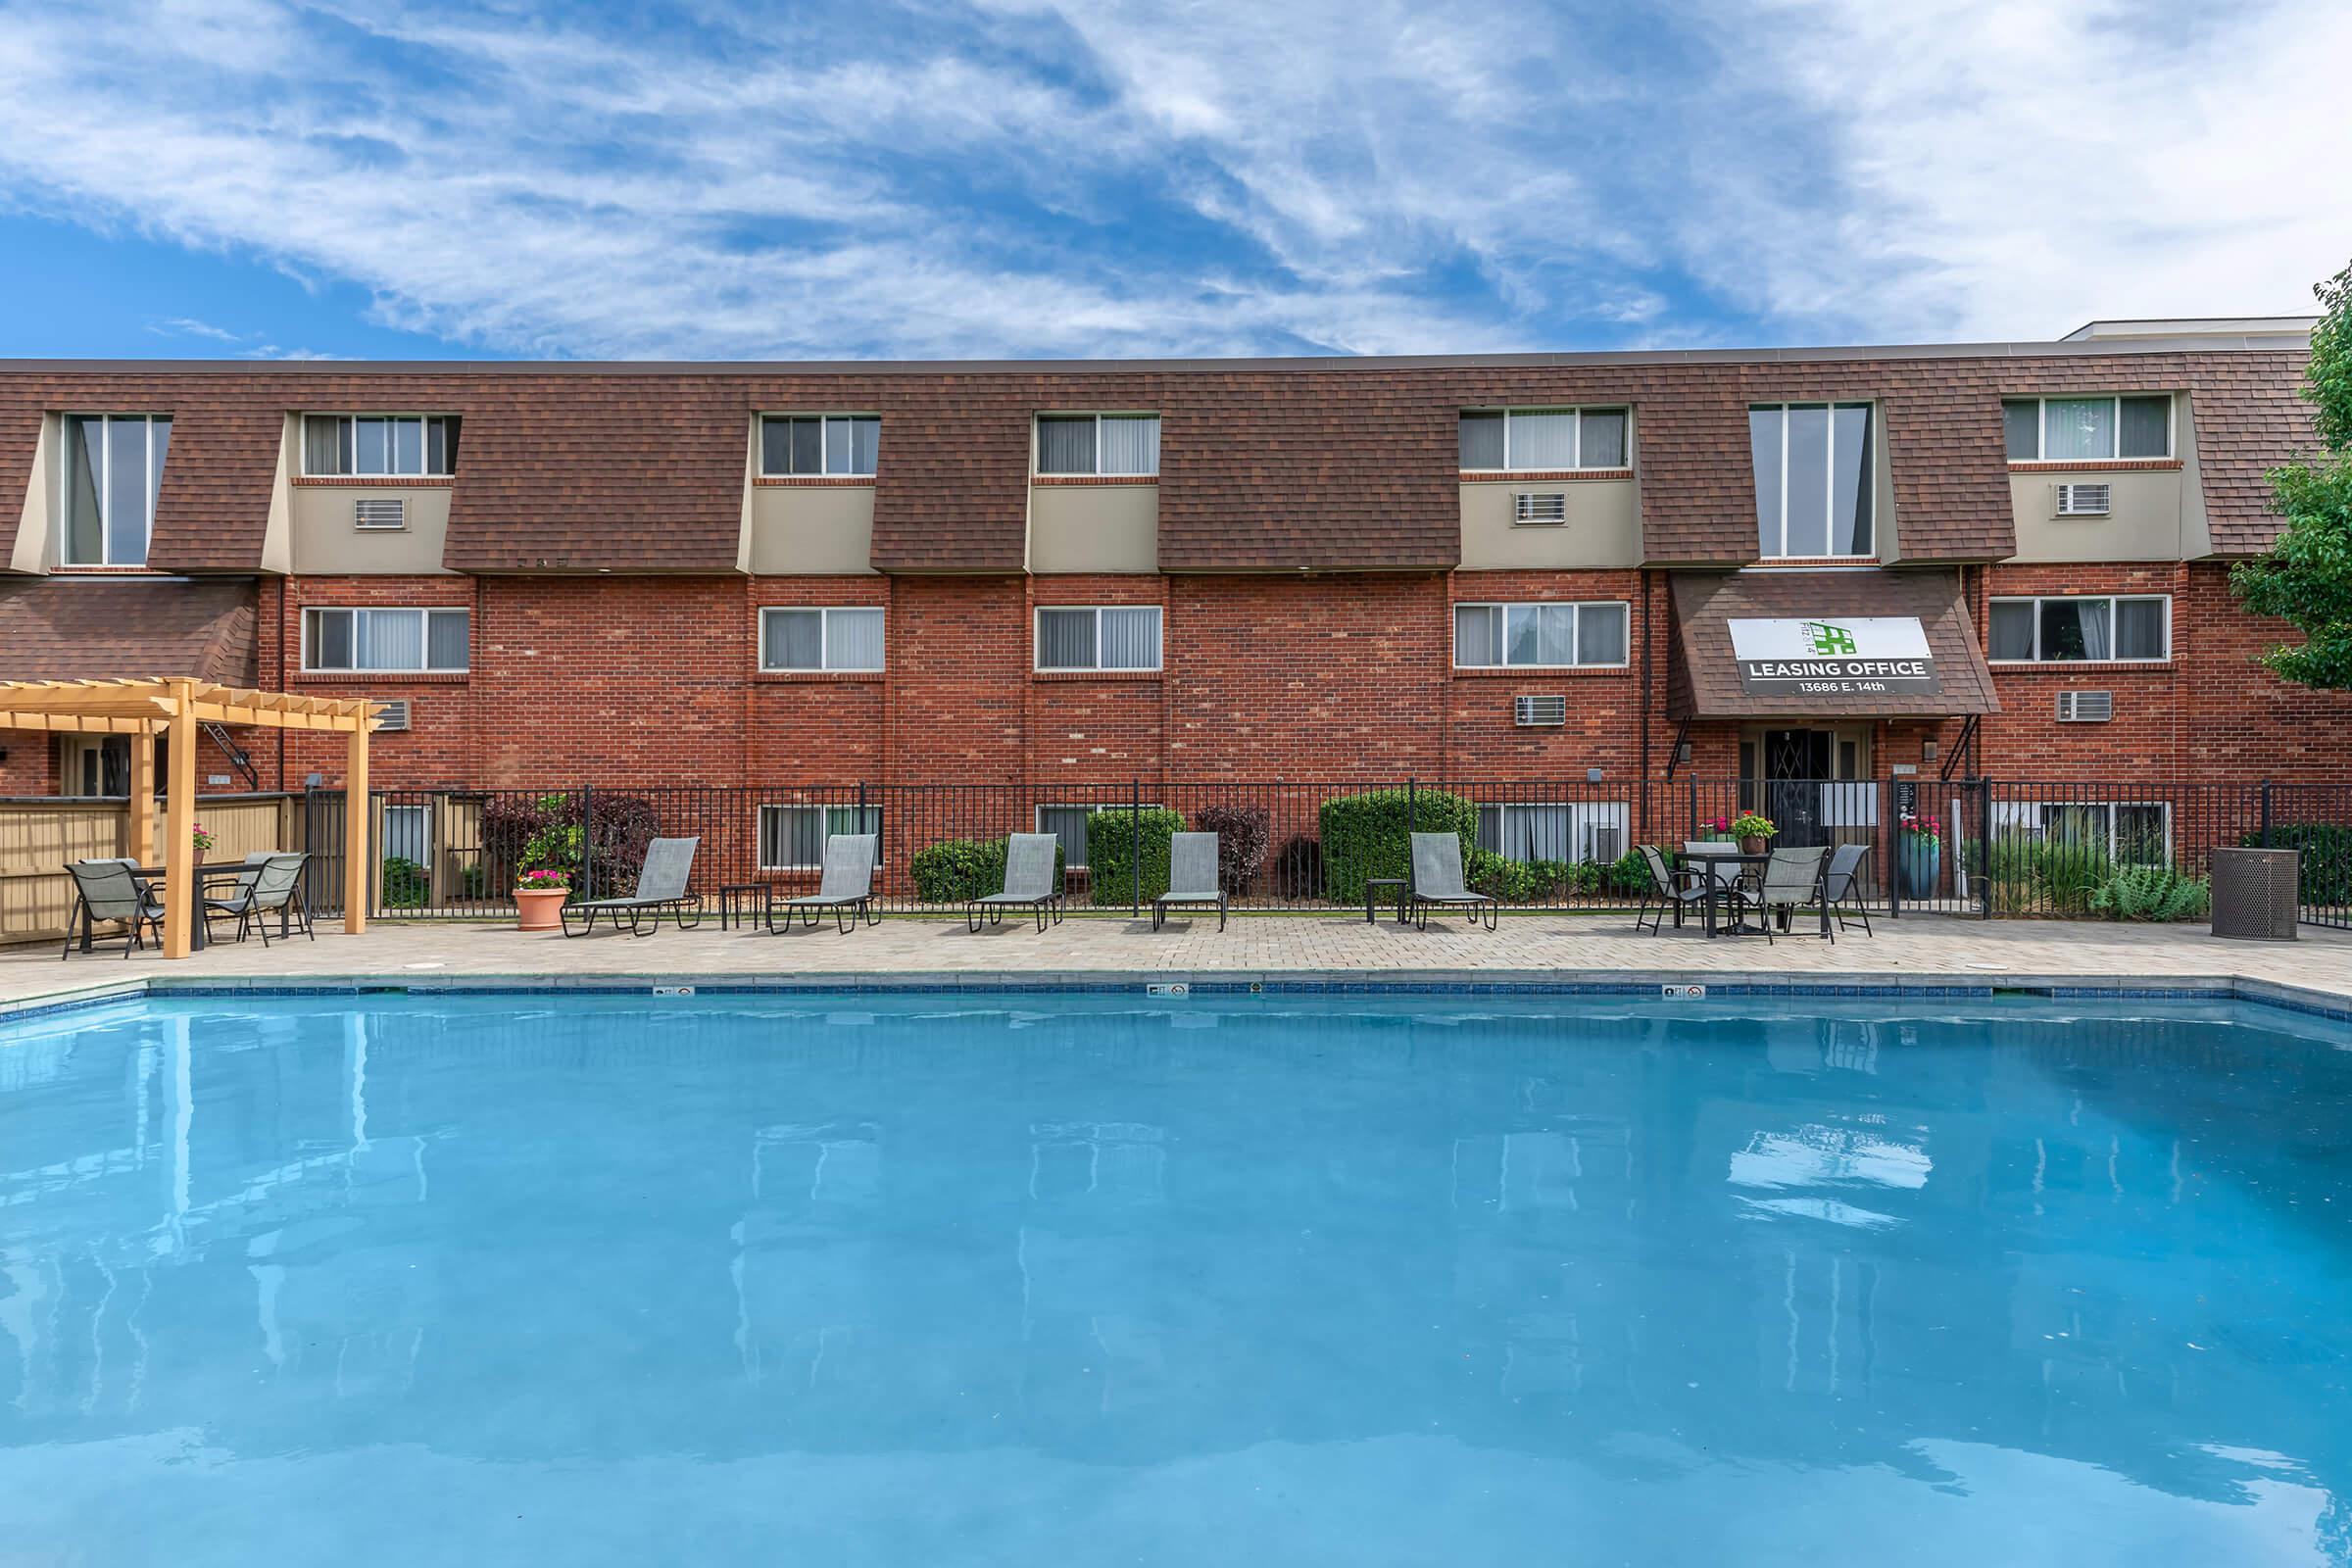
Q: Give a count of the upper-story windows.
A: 7